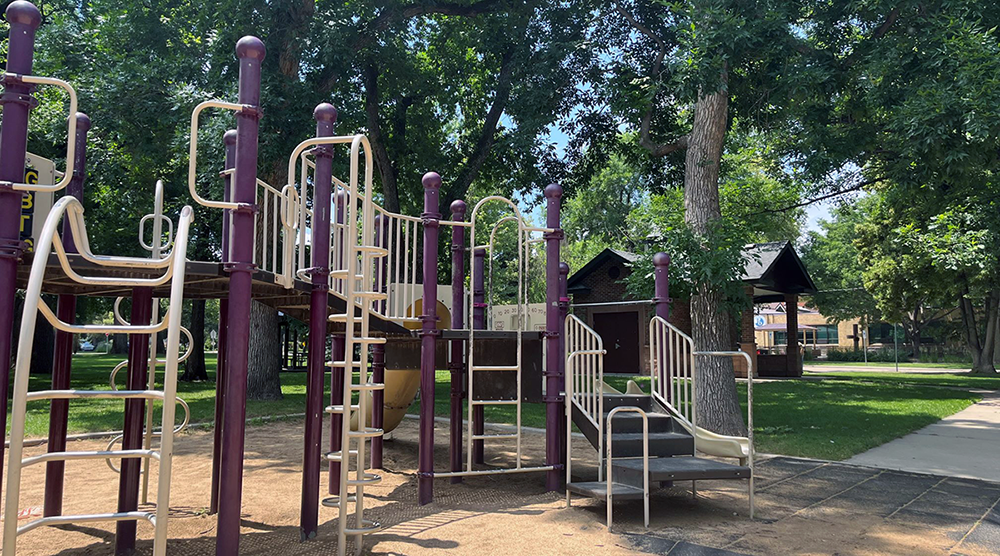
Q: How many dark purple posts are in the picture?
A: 14